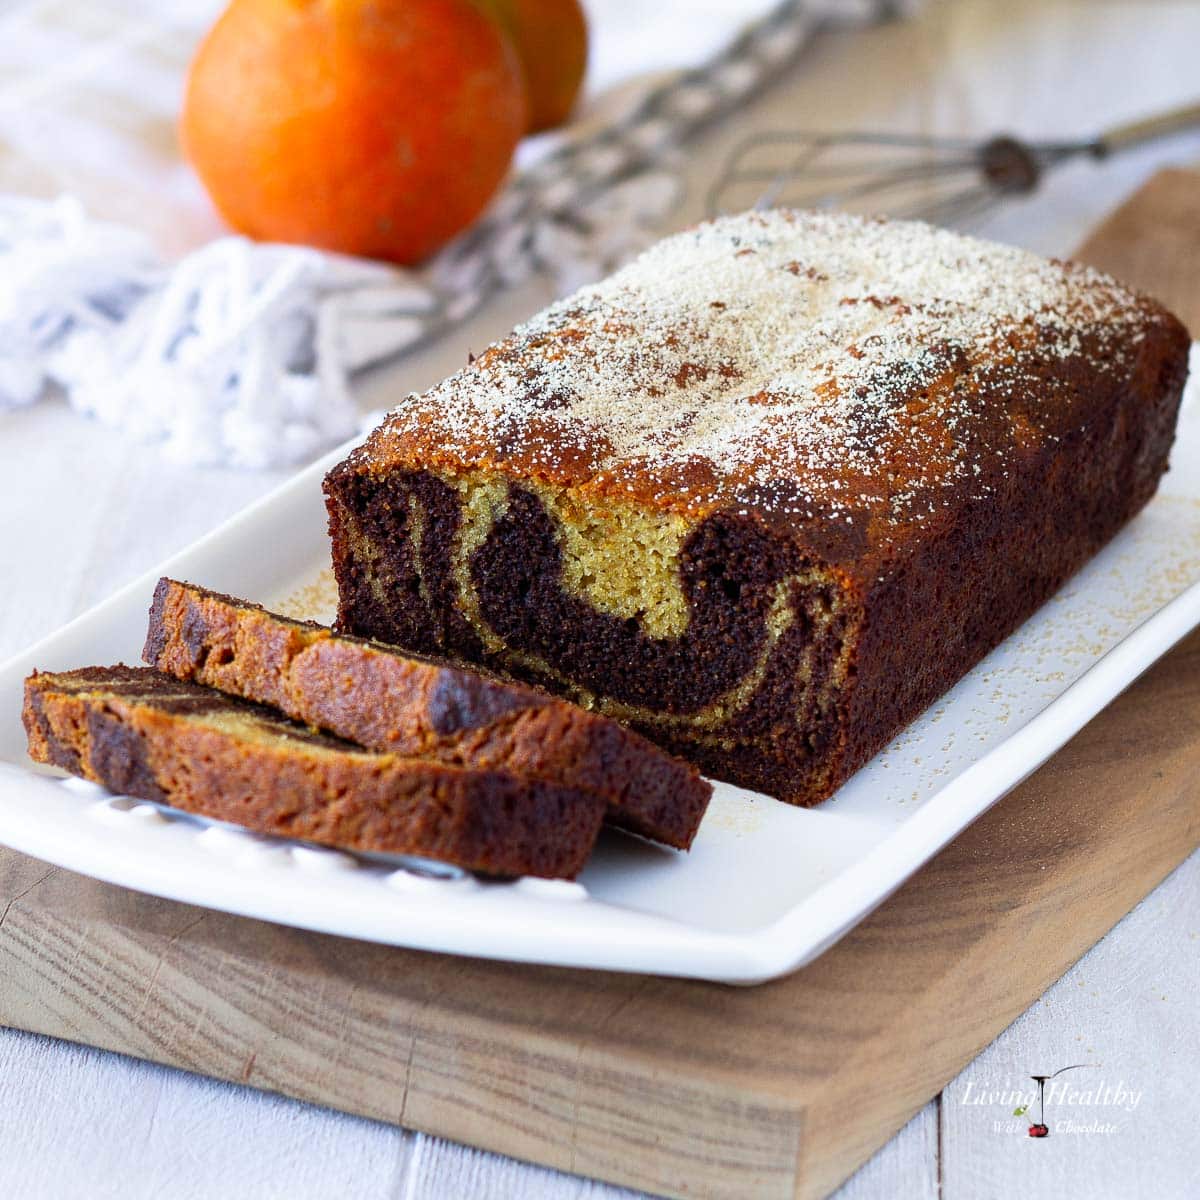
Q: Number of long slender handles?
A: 1